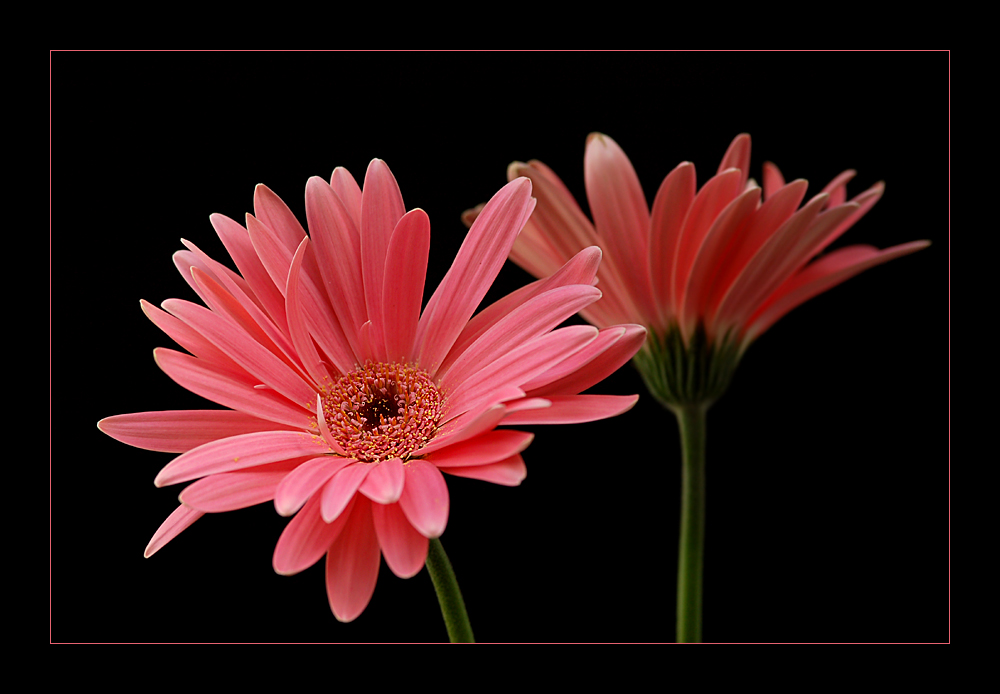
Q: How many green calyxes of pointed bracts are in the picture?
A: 1